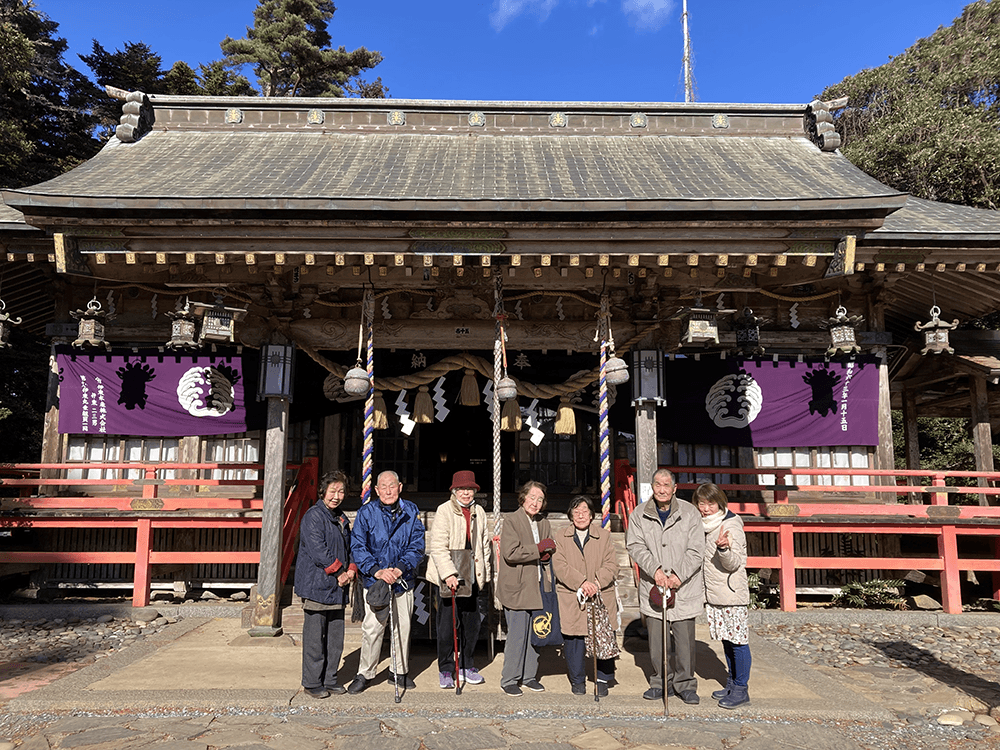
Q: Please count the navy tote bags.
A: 1